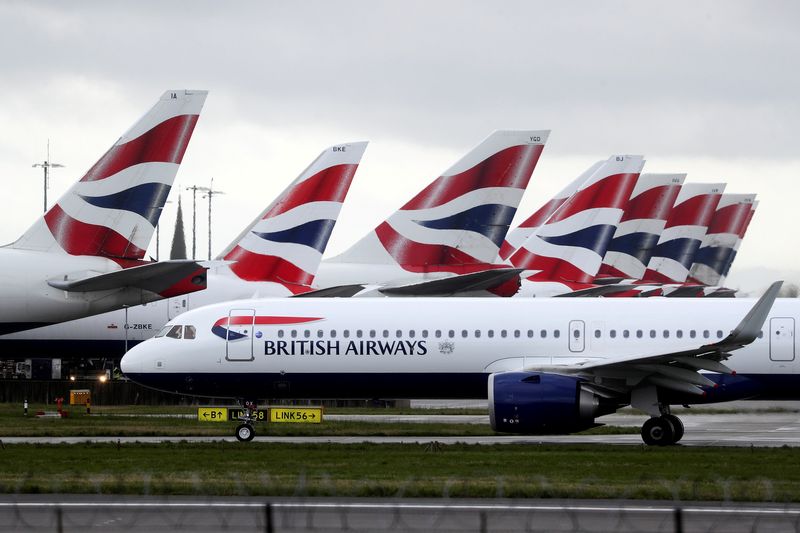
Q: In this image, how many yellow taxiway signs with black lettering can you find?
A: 2